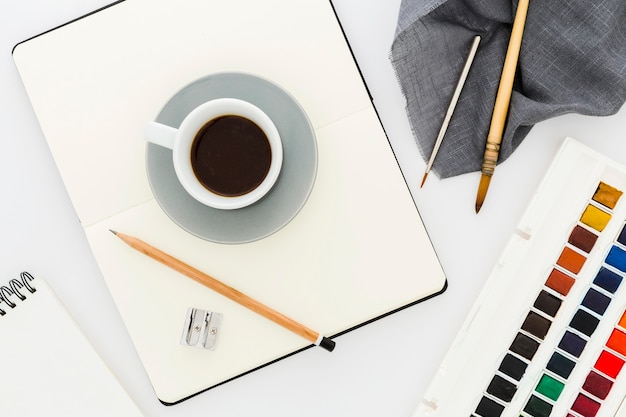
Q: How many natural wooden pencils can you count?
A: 1